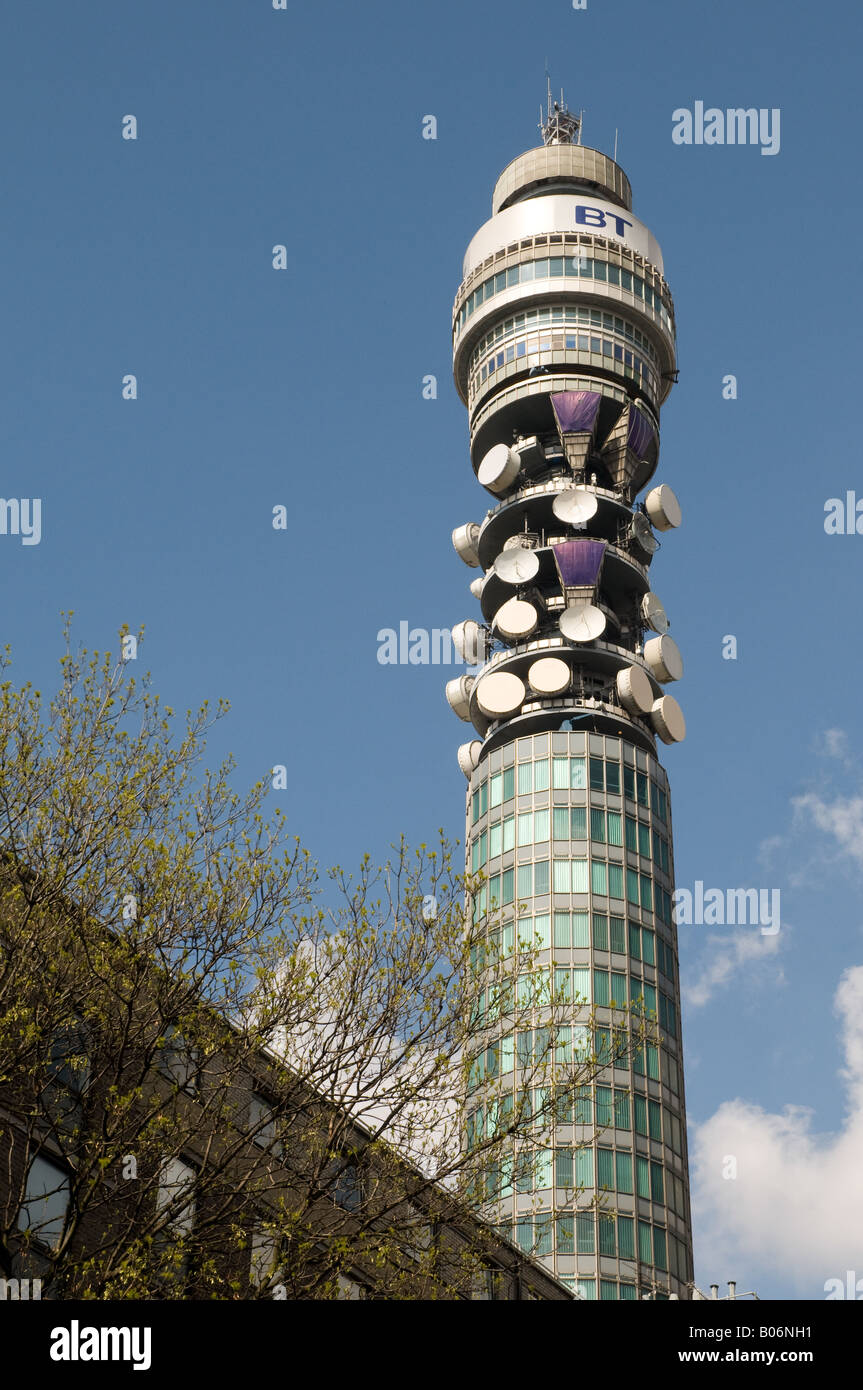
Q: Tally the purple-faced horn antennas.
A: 3